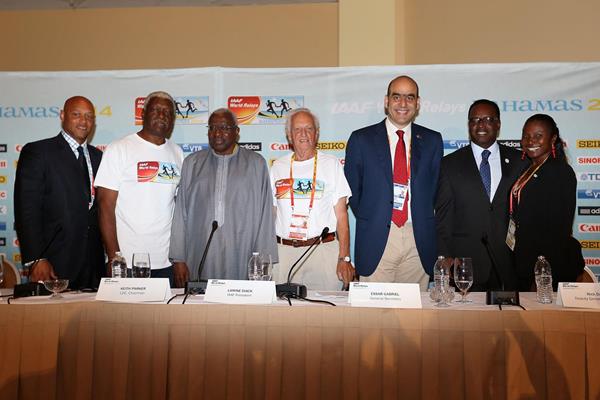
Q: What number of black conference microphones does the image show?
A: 4